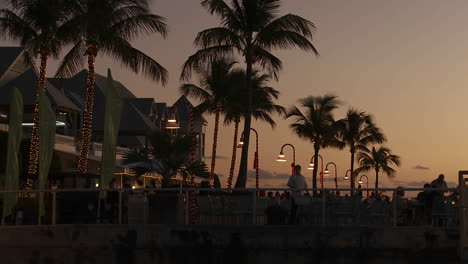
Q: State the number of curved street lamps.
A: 7